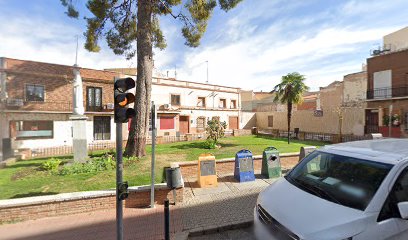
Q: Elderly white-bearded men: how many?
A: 0